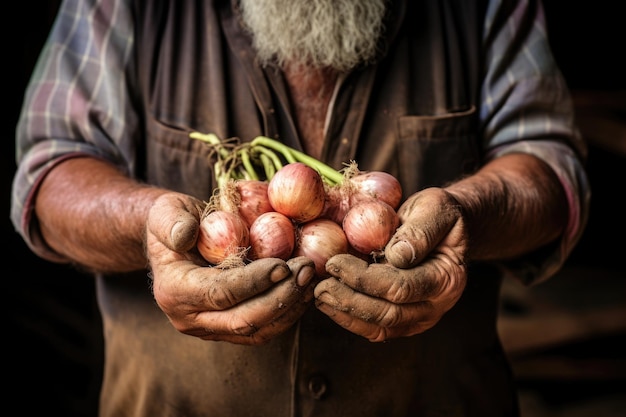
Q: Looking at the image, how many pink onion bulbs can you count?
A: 8